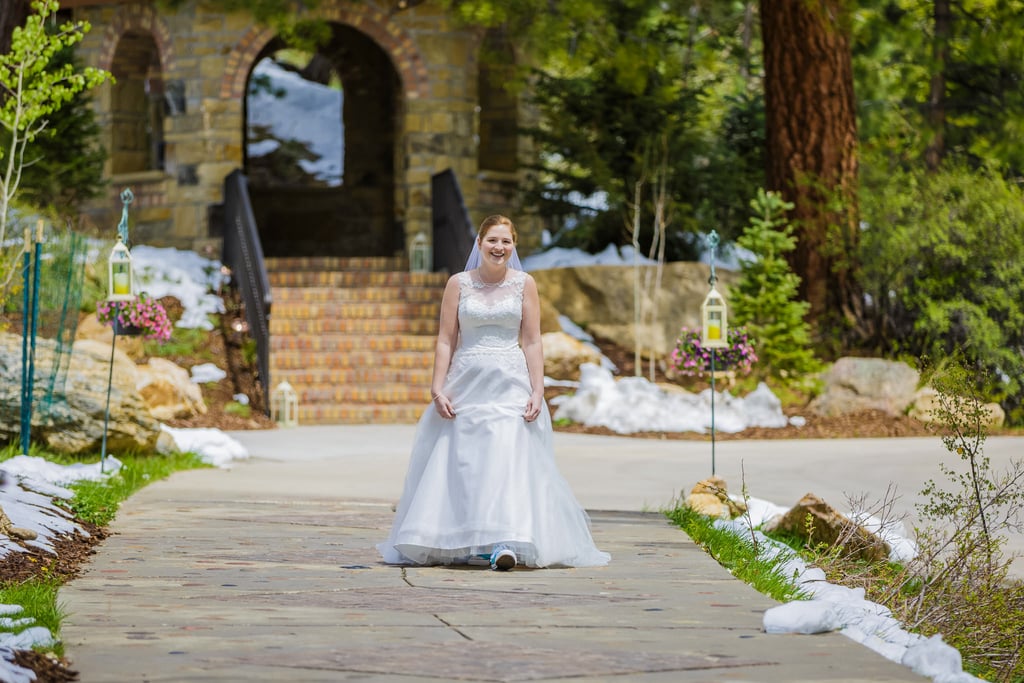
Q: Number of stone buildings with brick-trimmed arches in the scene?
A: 1